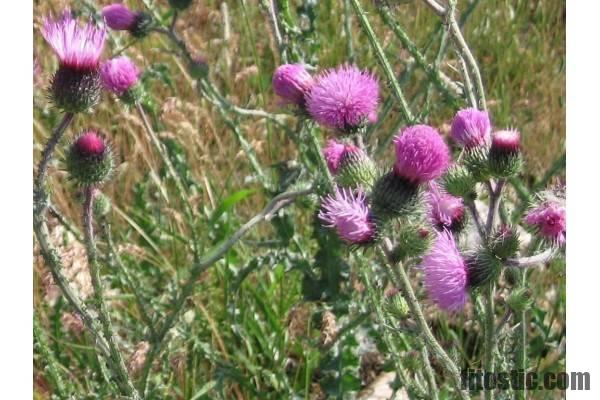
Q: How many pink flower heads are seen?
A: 14